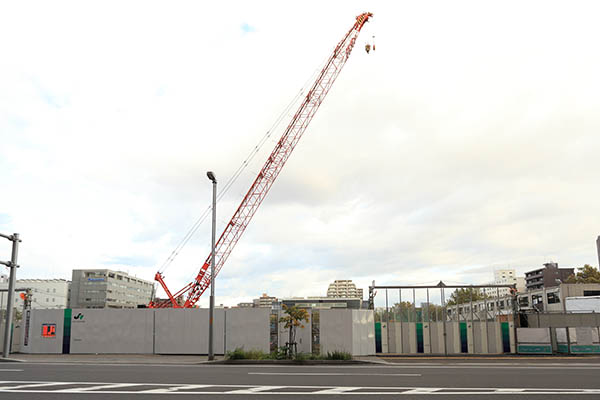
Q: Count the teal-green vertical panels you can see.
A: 5